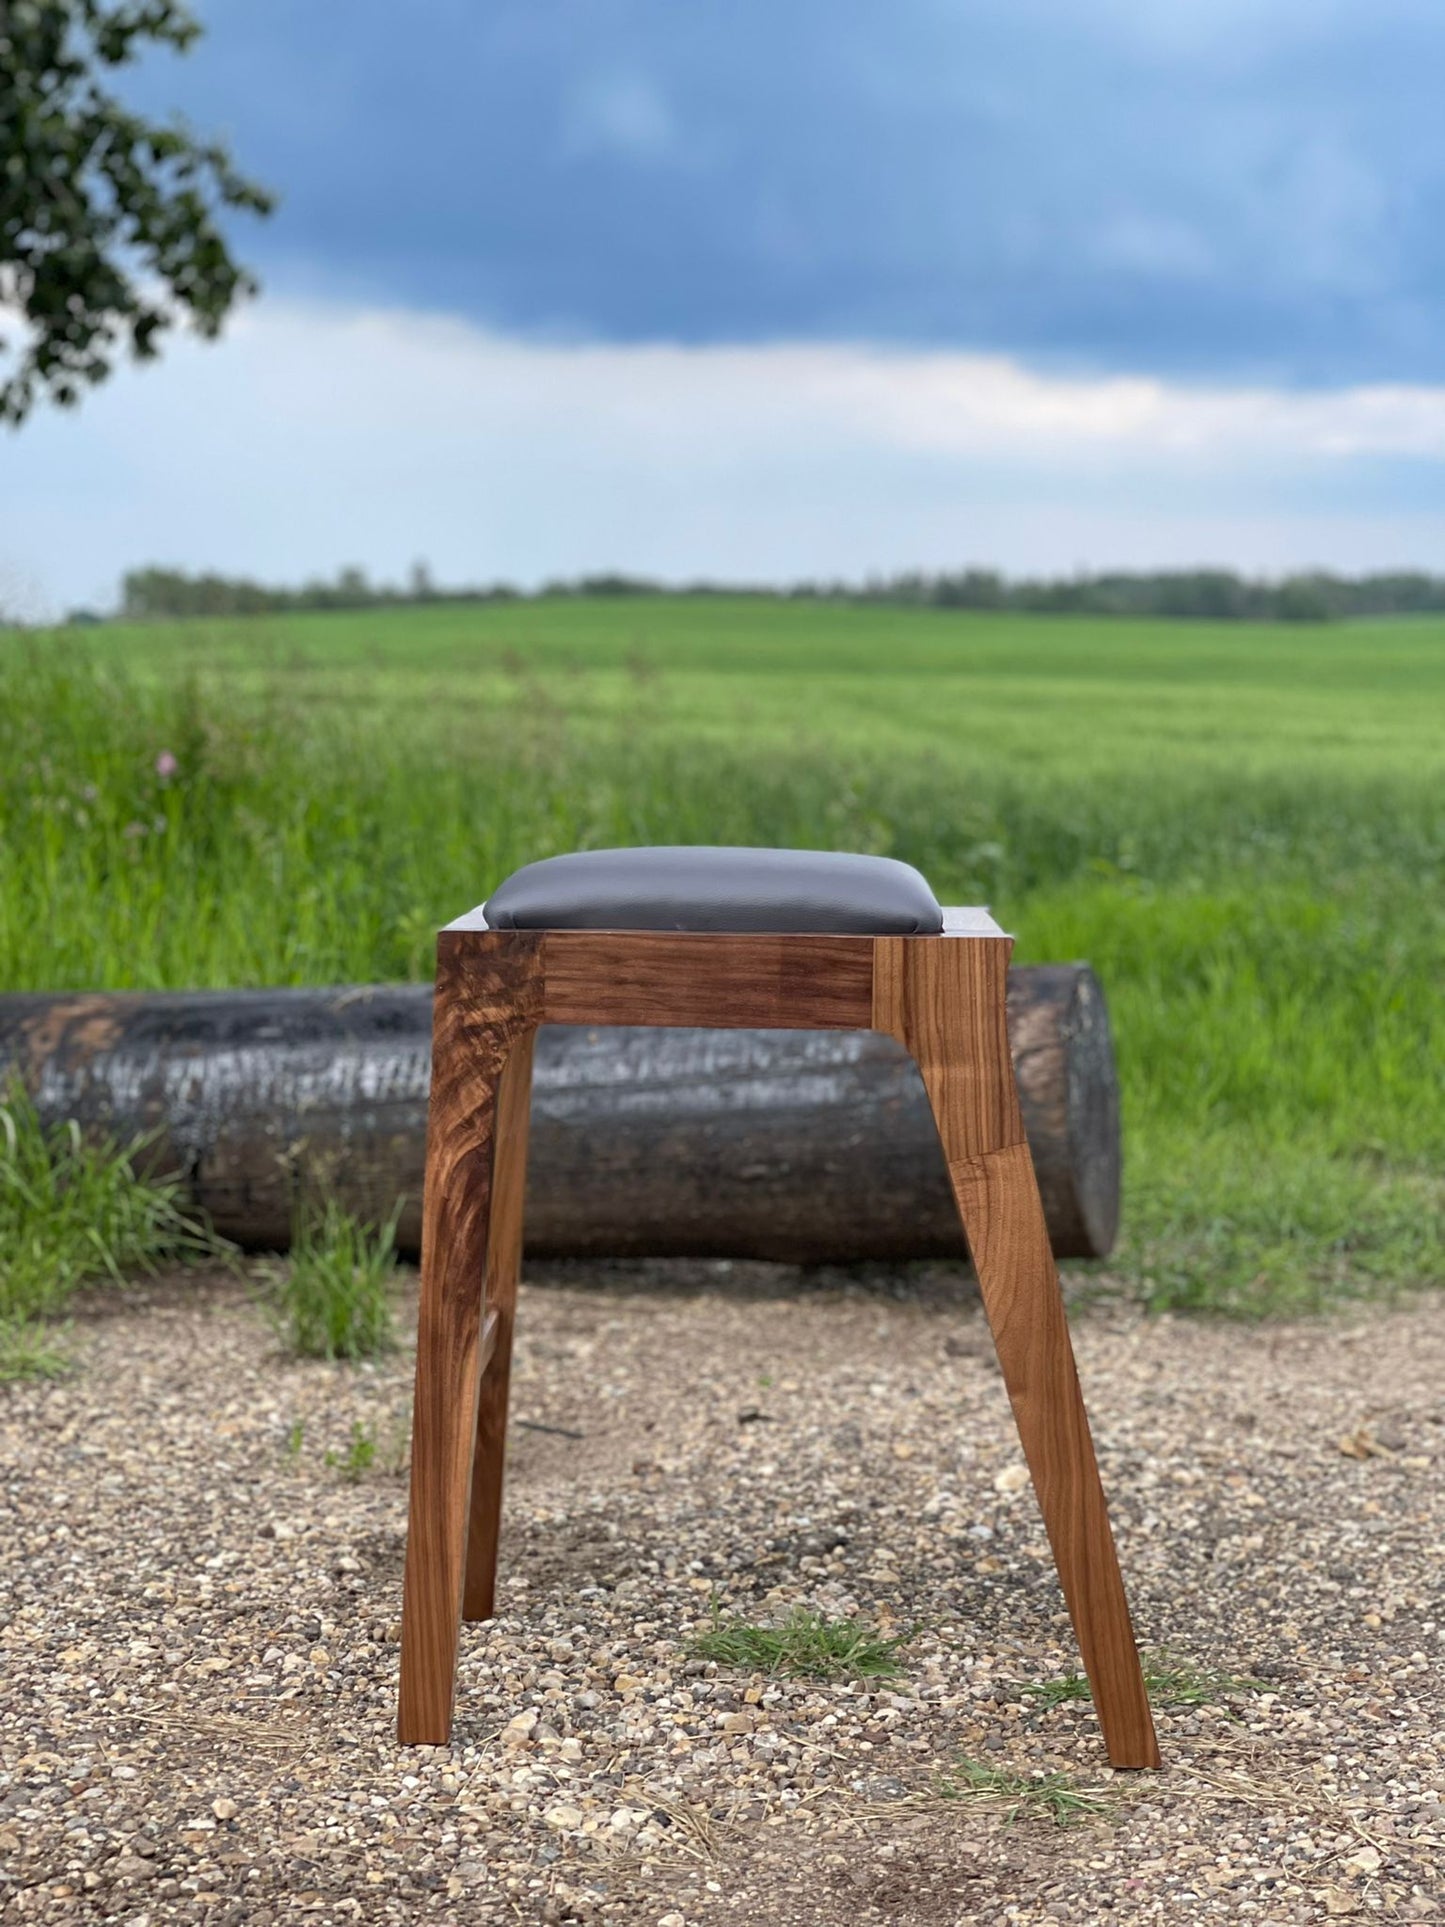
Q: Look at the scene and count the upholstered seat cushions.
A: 1